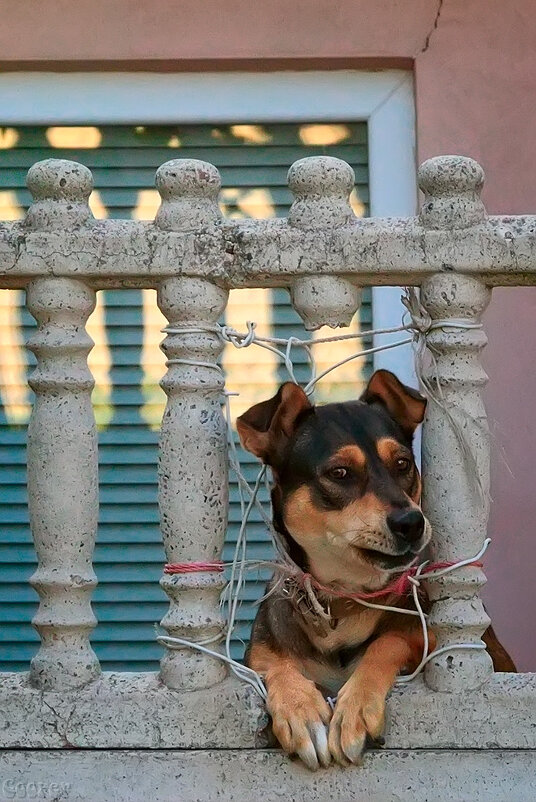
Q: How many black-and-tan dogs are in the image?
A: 1